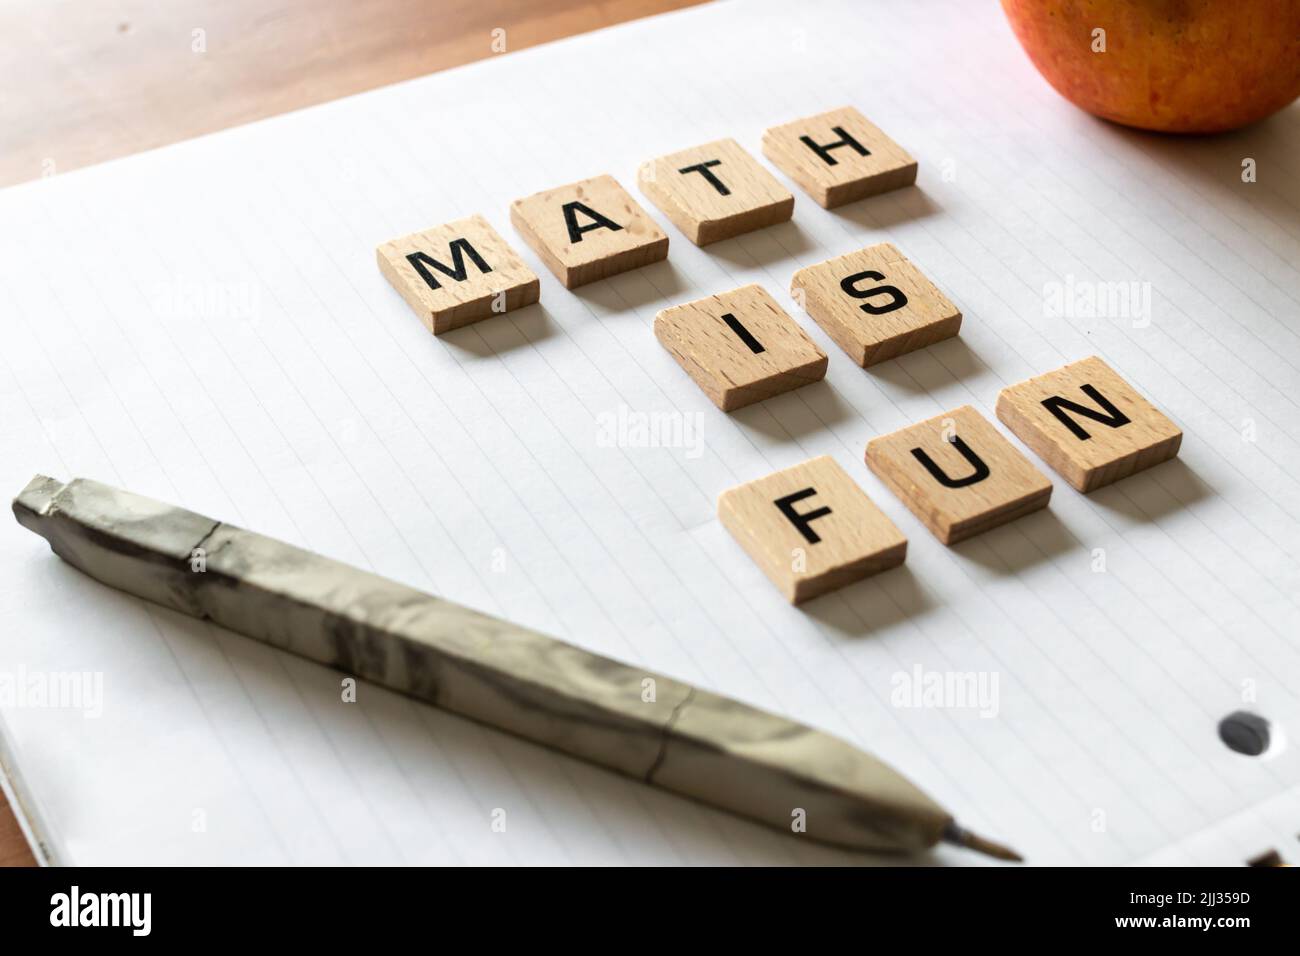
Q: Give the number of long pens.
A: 1